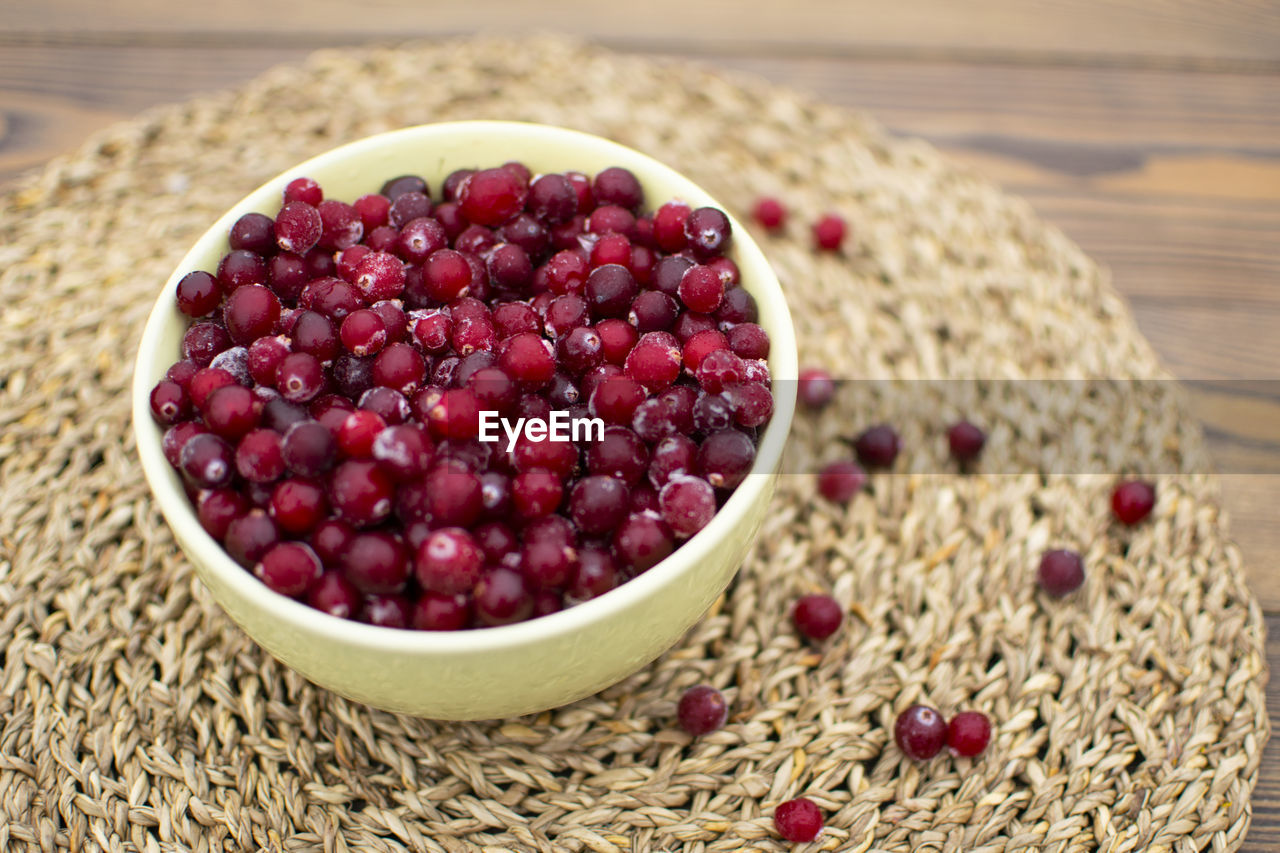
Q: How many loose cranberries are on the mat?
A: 13